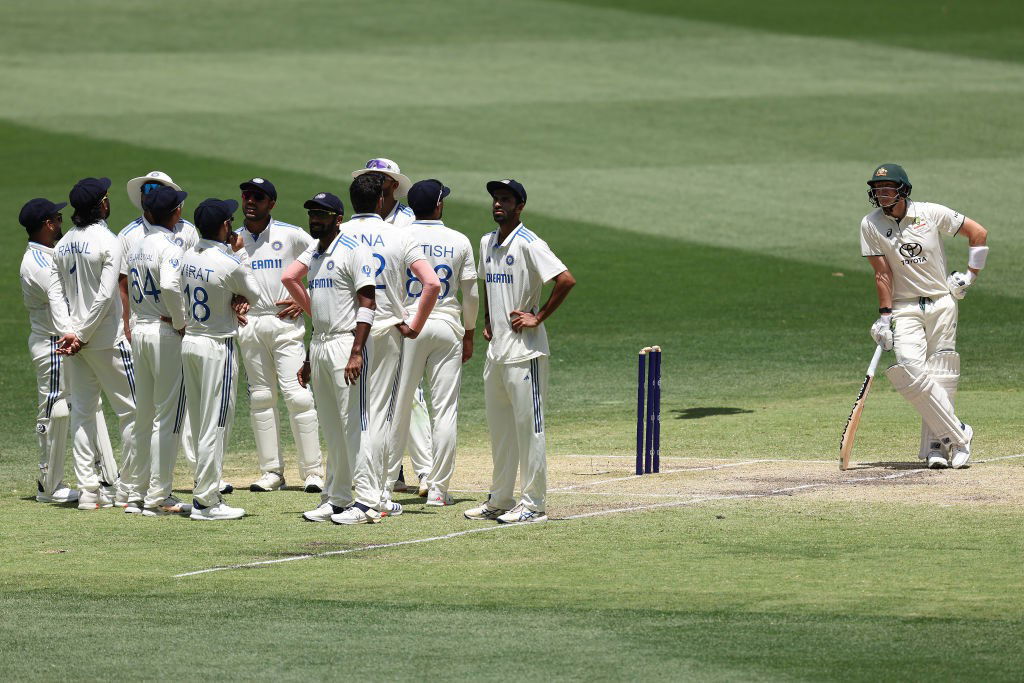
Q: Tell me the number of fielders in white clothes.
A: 11